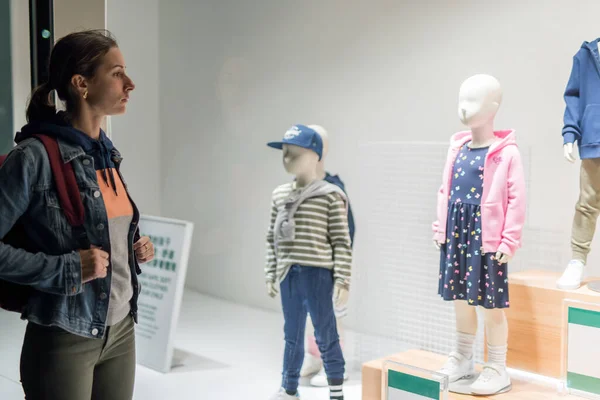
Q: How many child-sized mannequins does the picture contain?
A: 4